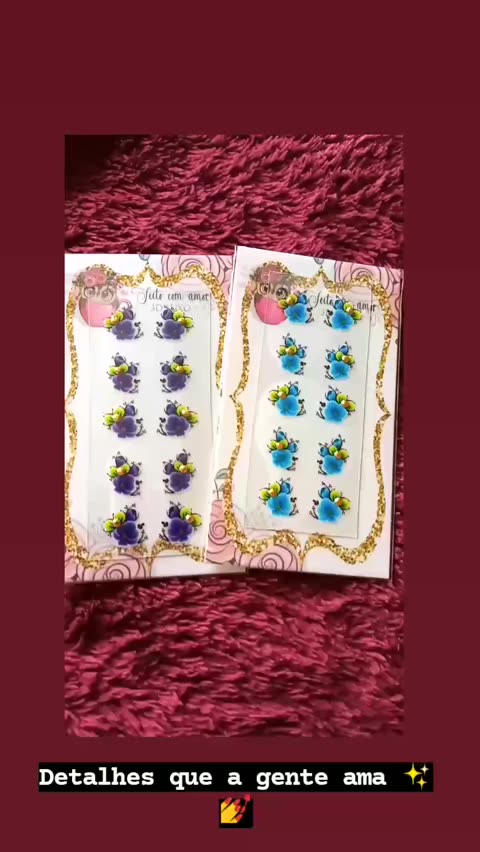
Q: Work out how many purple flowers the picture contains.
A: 10